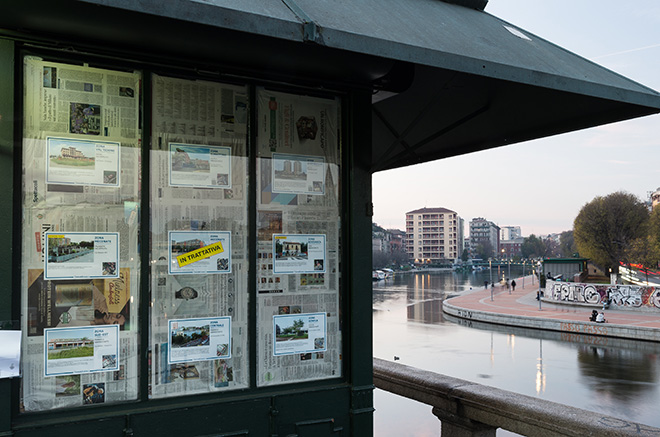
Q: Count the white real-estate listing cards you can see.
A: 9